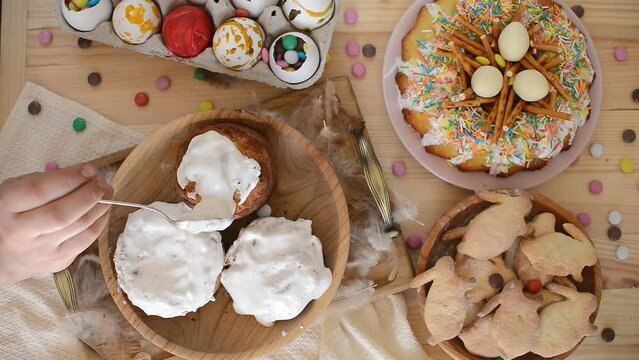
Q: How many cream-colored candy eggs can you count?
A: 3